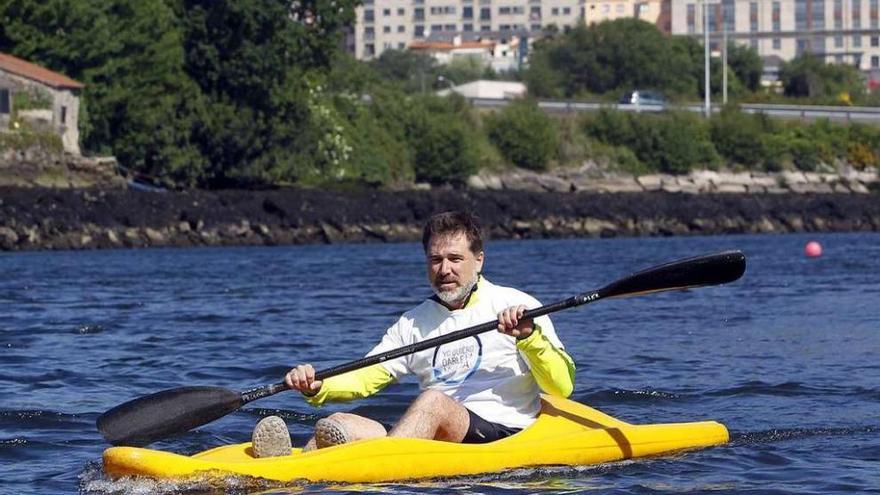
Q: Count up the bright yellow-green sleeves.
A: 2